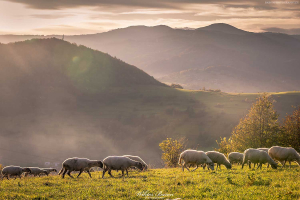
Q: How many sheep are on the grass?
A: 12